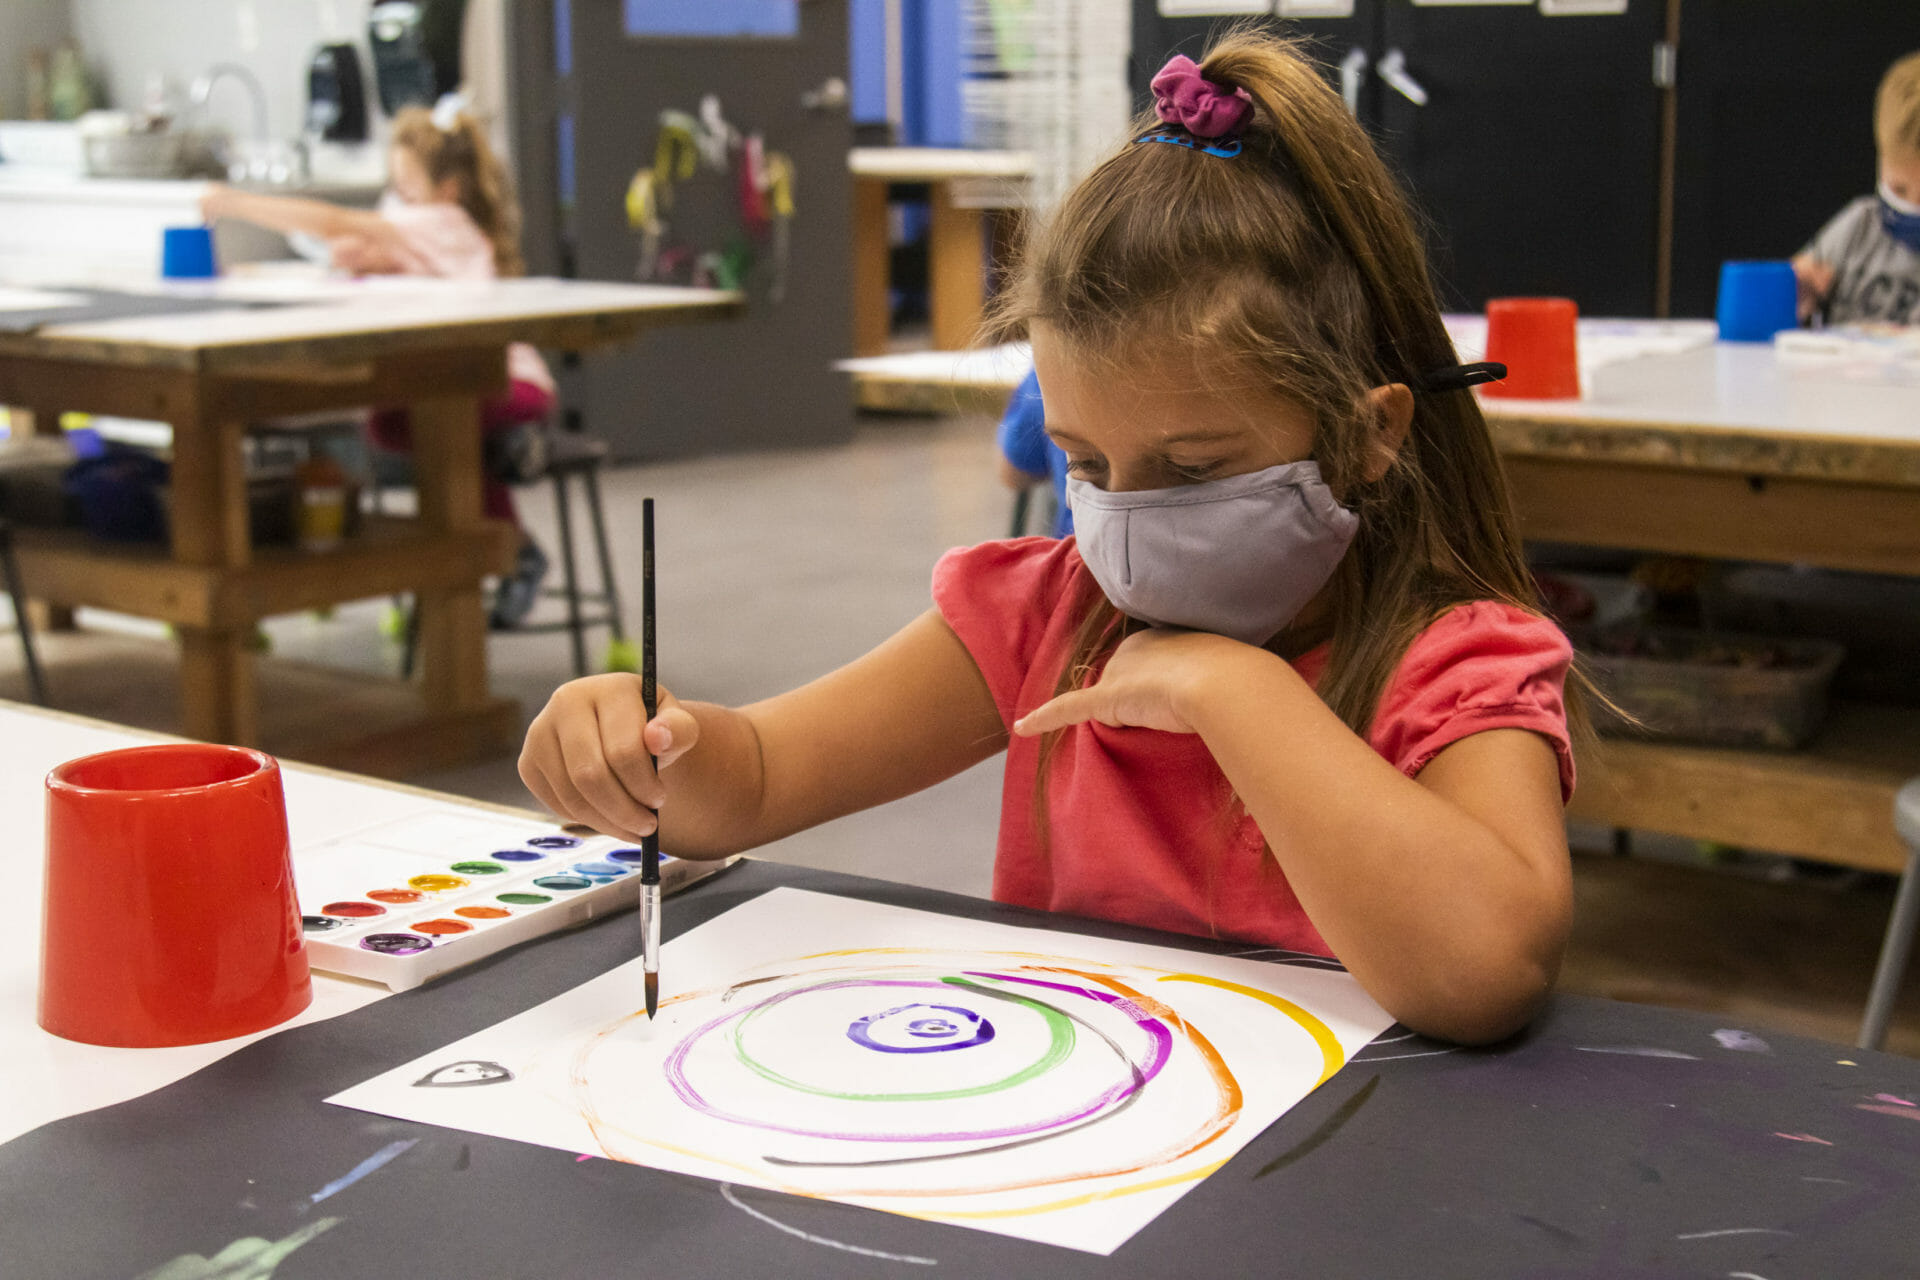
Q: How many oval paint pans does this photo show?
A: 15